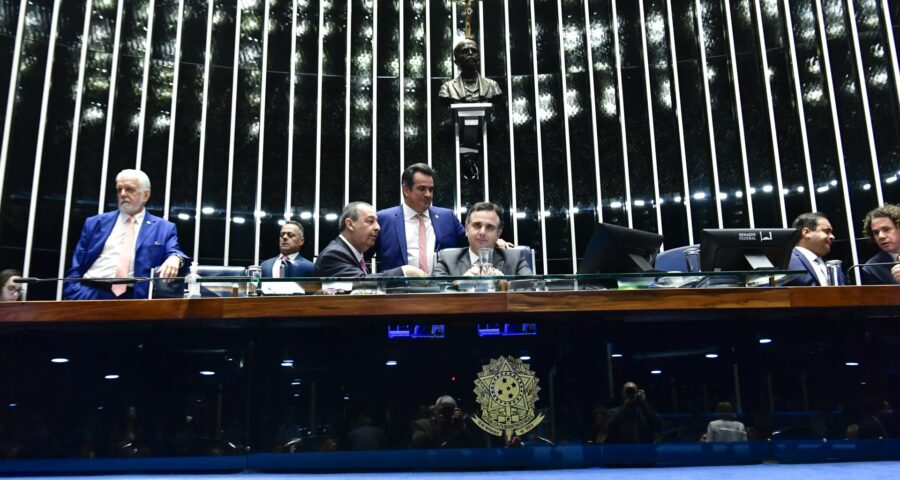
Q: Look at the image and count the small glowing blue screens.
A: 2